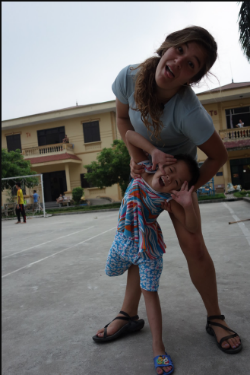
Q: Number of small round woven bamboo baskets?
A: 0